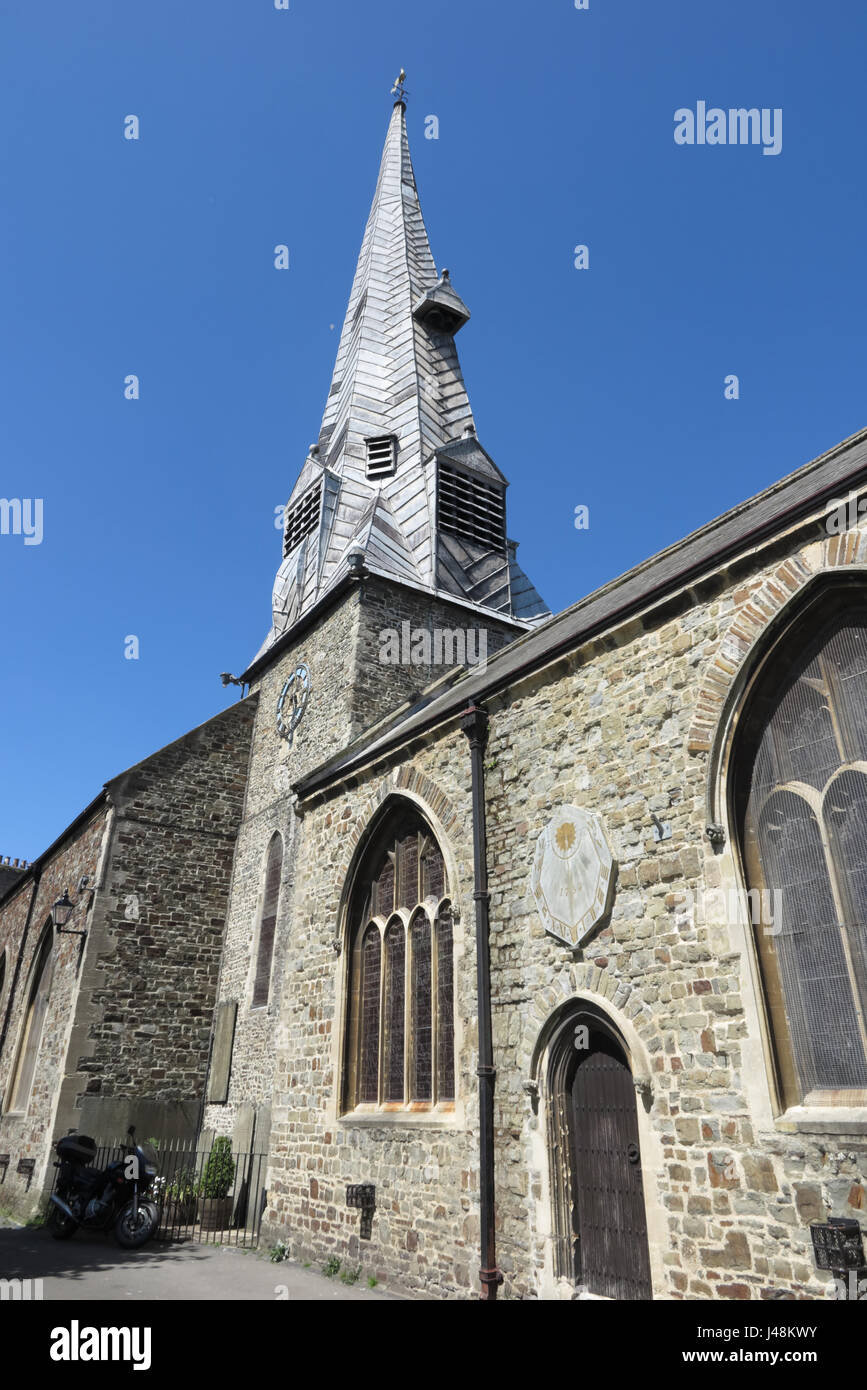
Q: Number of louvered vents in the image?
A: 3